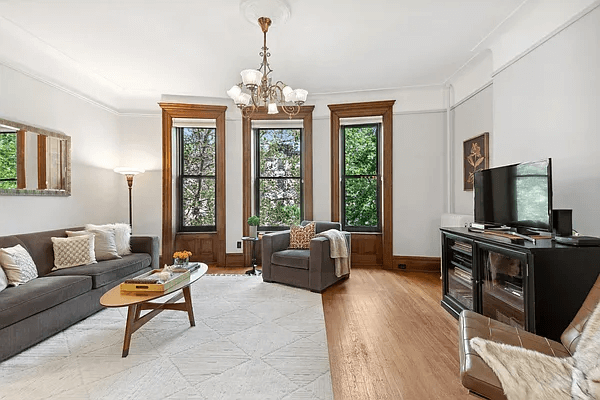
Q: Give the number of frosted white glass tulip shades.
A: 6